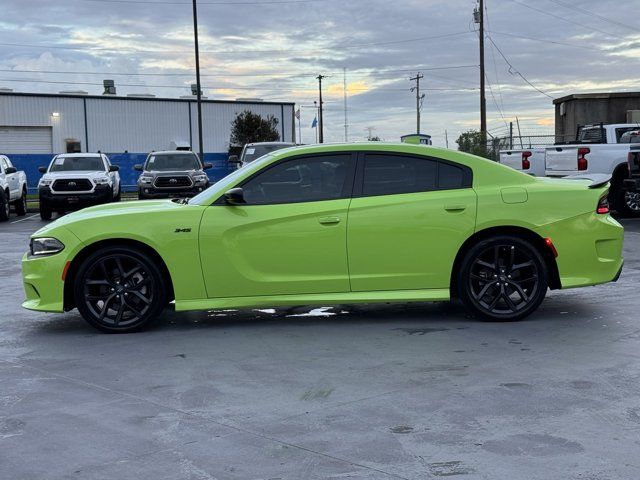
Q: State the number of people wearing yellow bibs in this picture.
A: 0